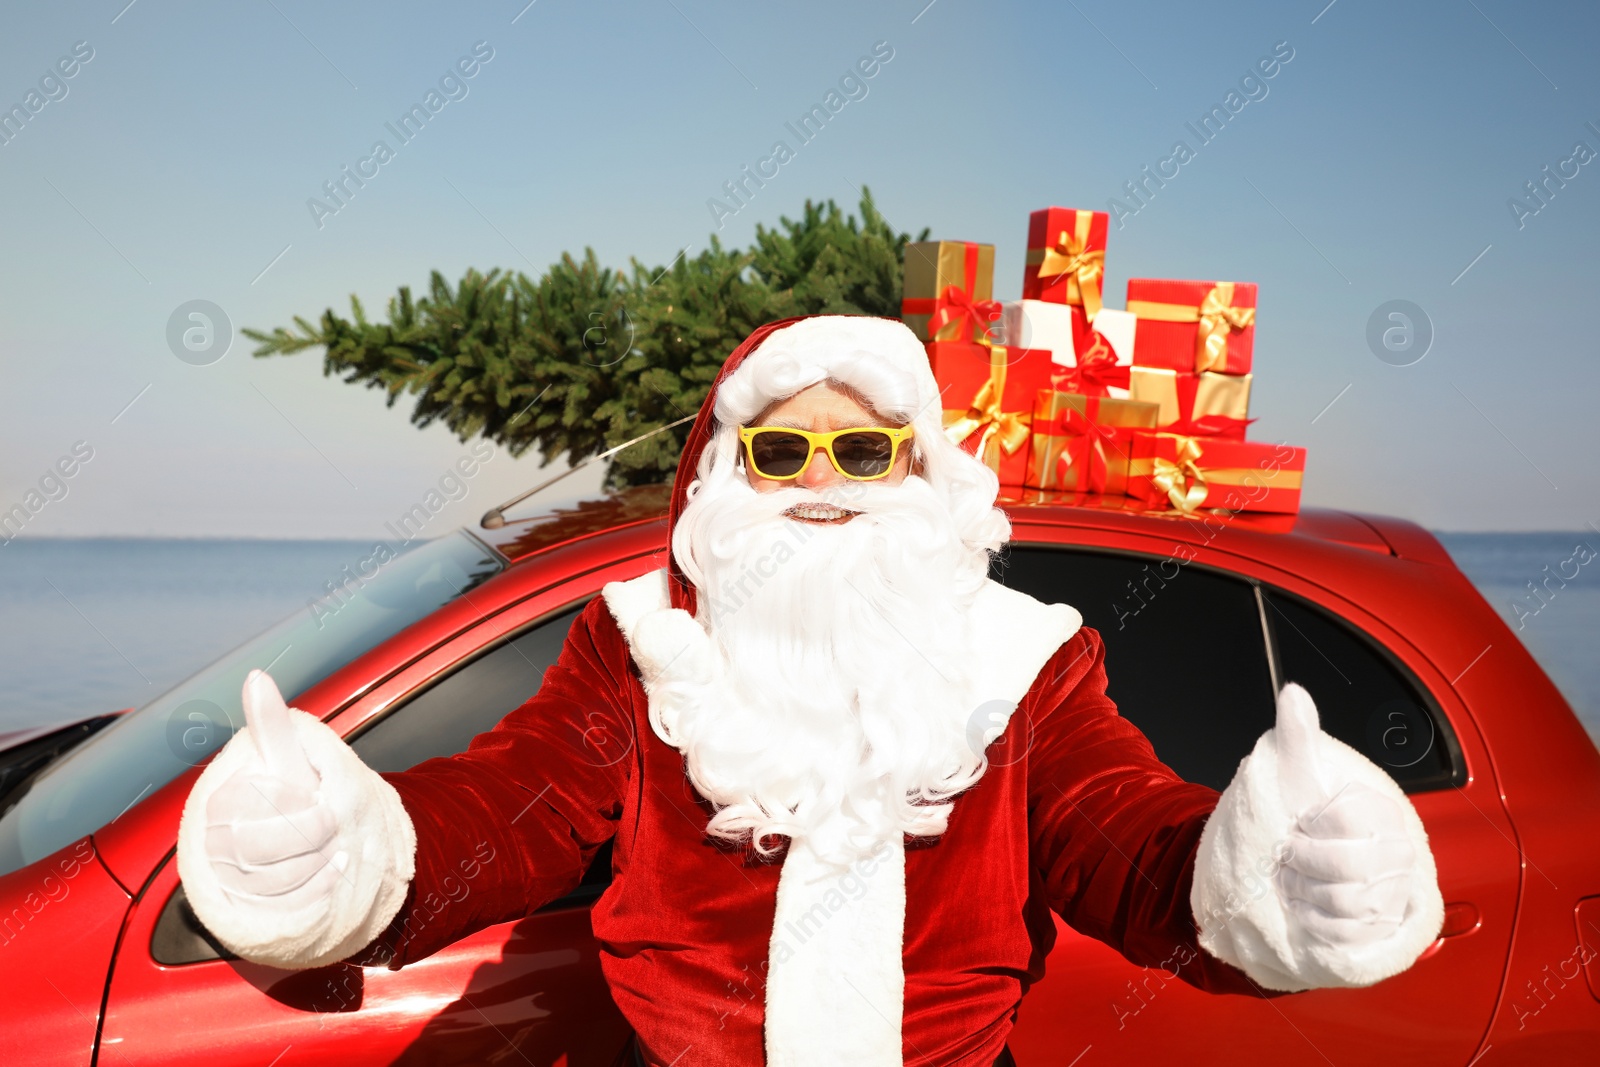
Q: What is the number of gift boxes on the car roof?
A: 8